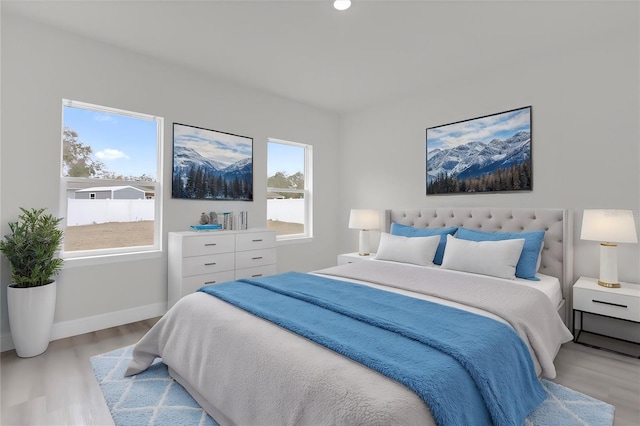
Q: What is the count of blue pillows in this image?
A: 2